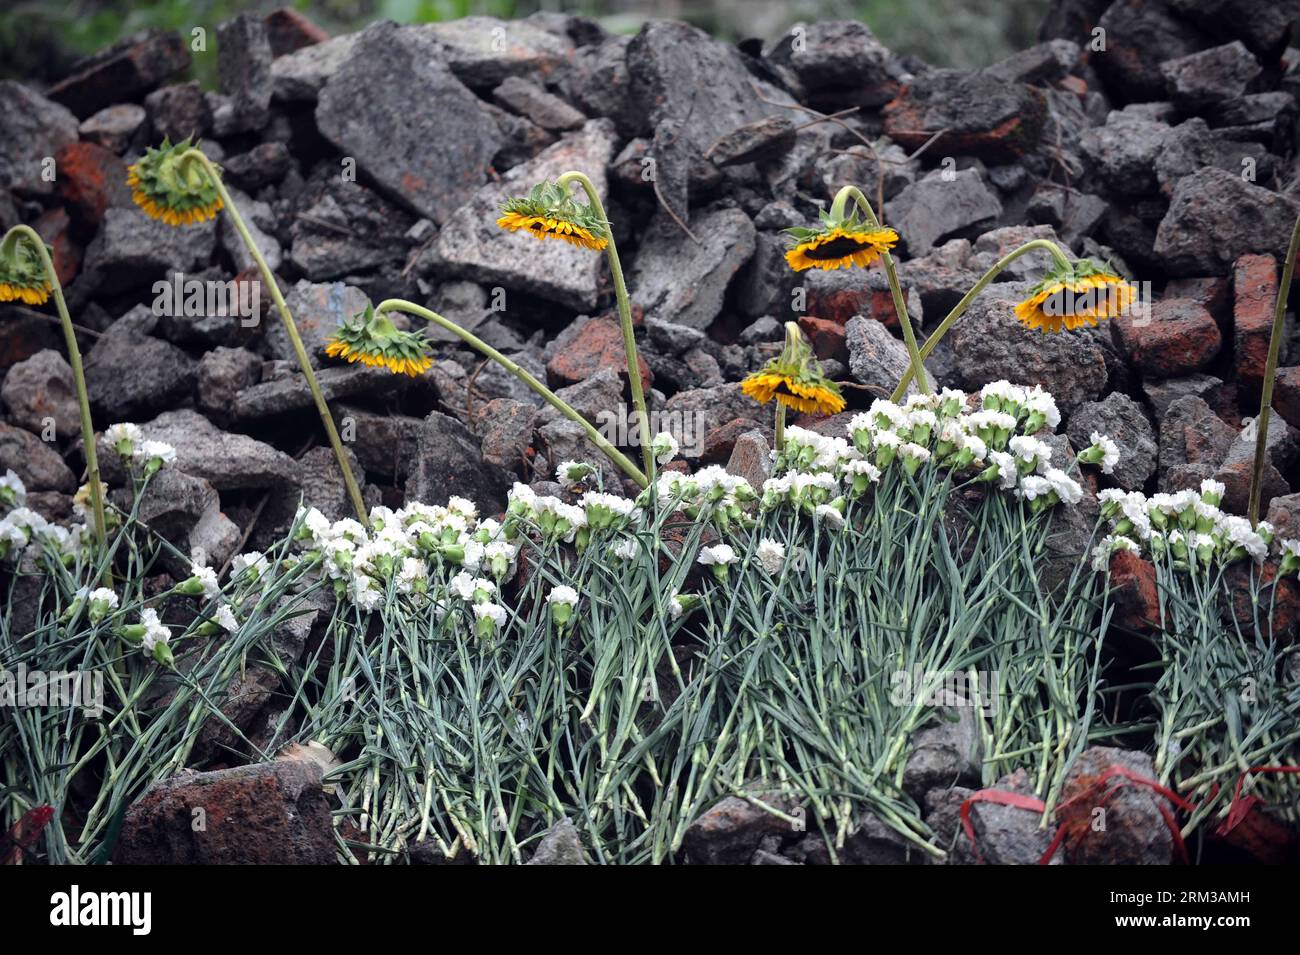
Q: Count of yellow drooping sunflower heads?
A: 7